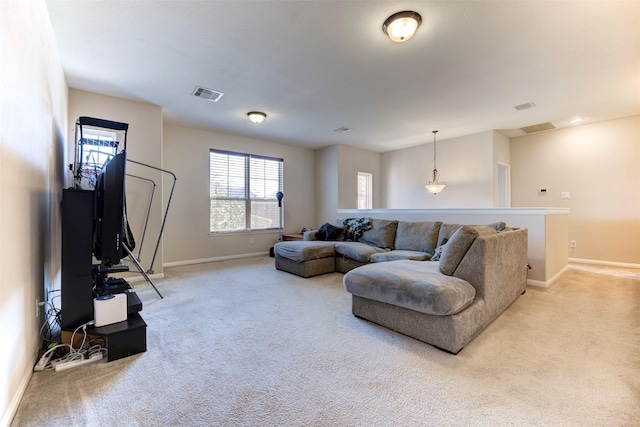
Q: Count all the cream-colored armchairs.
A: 0